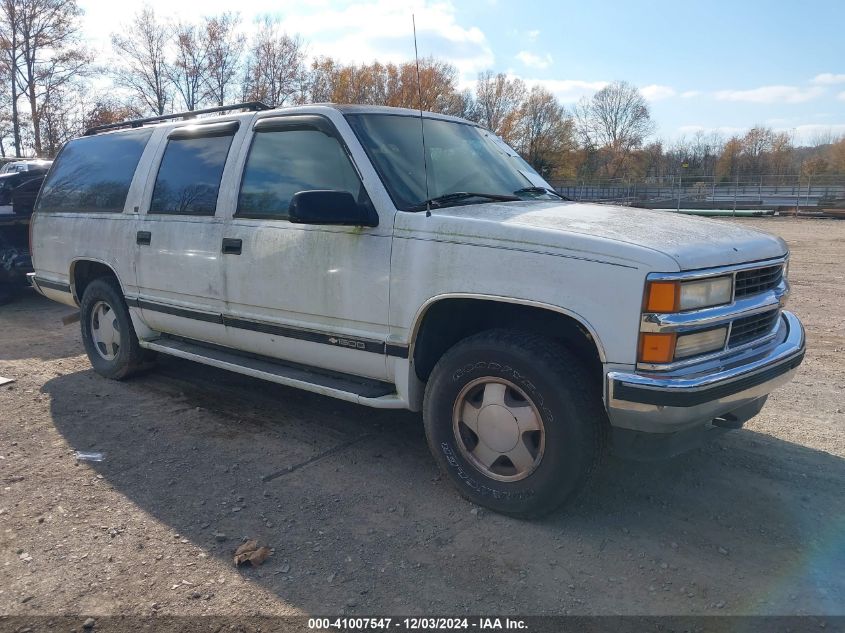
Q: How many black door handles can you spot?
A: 2